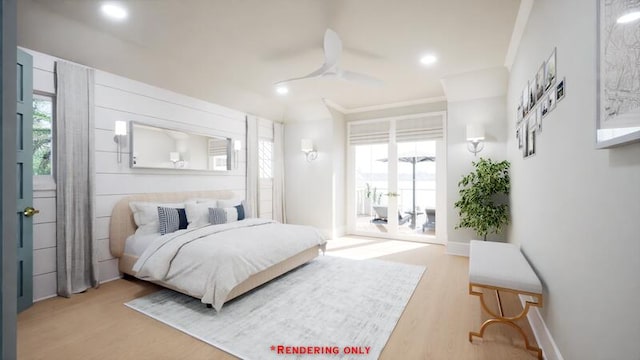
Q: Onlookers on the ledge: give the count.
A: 0